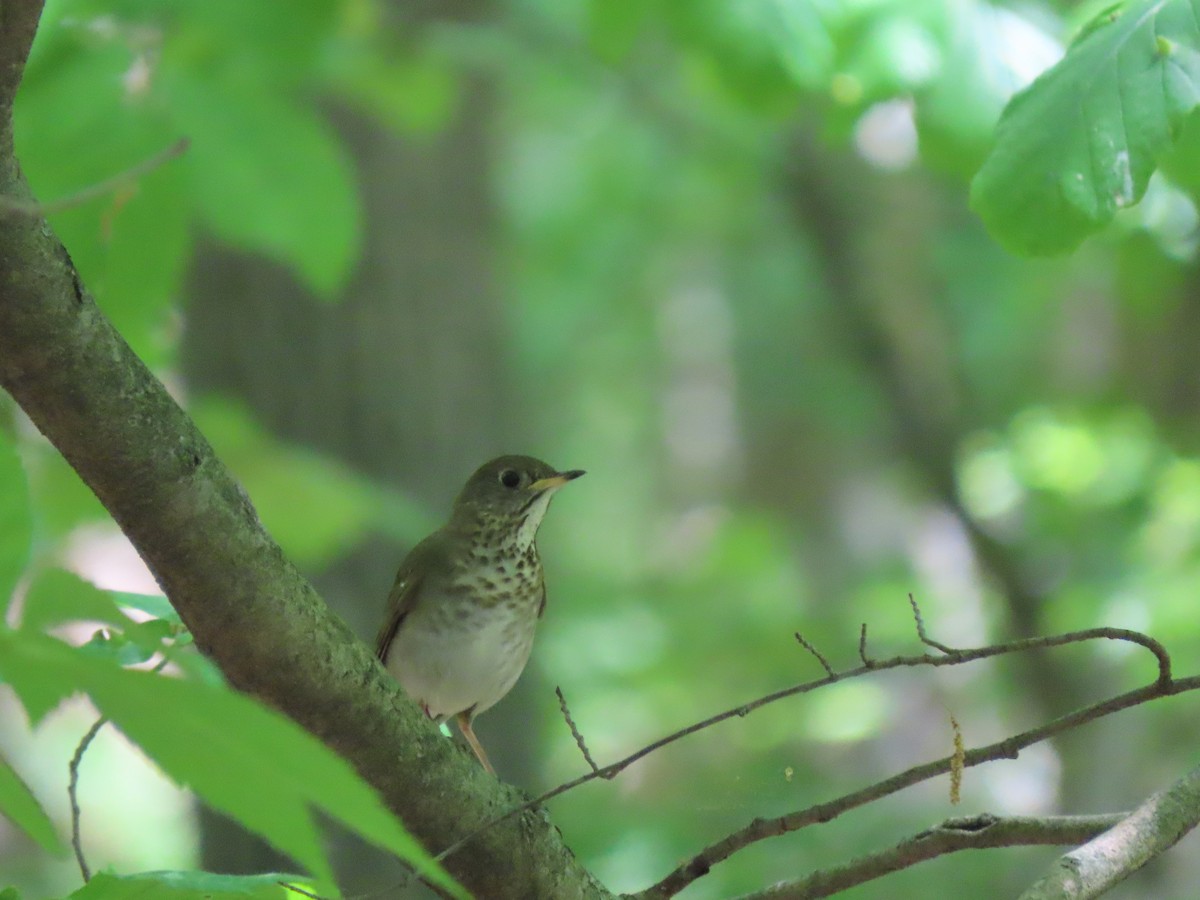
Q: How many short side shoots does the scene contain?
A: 4